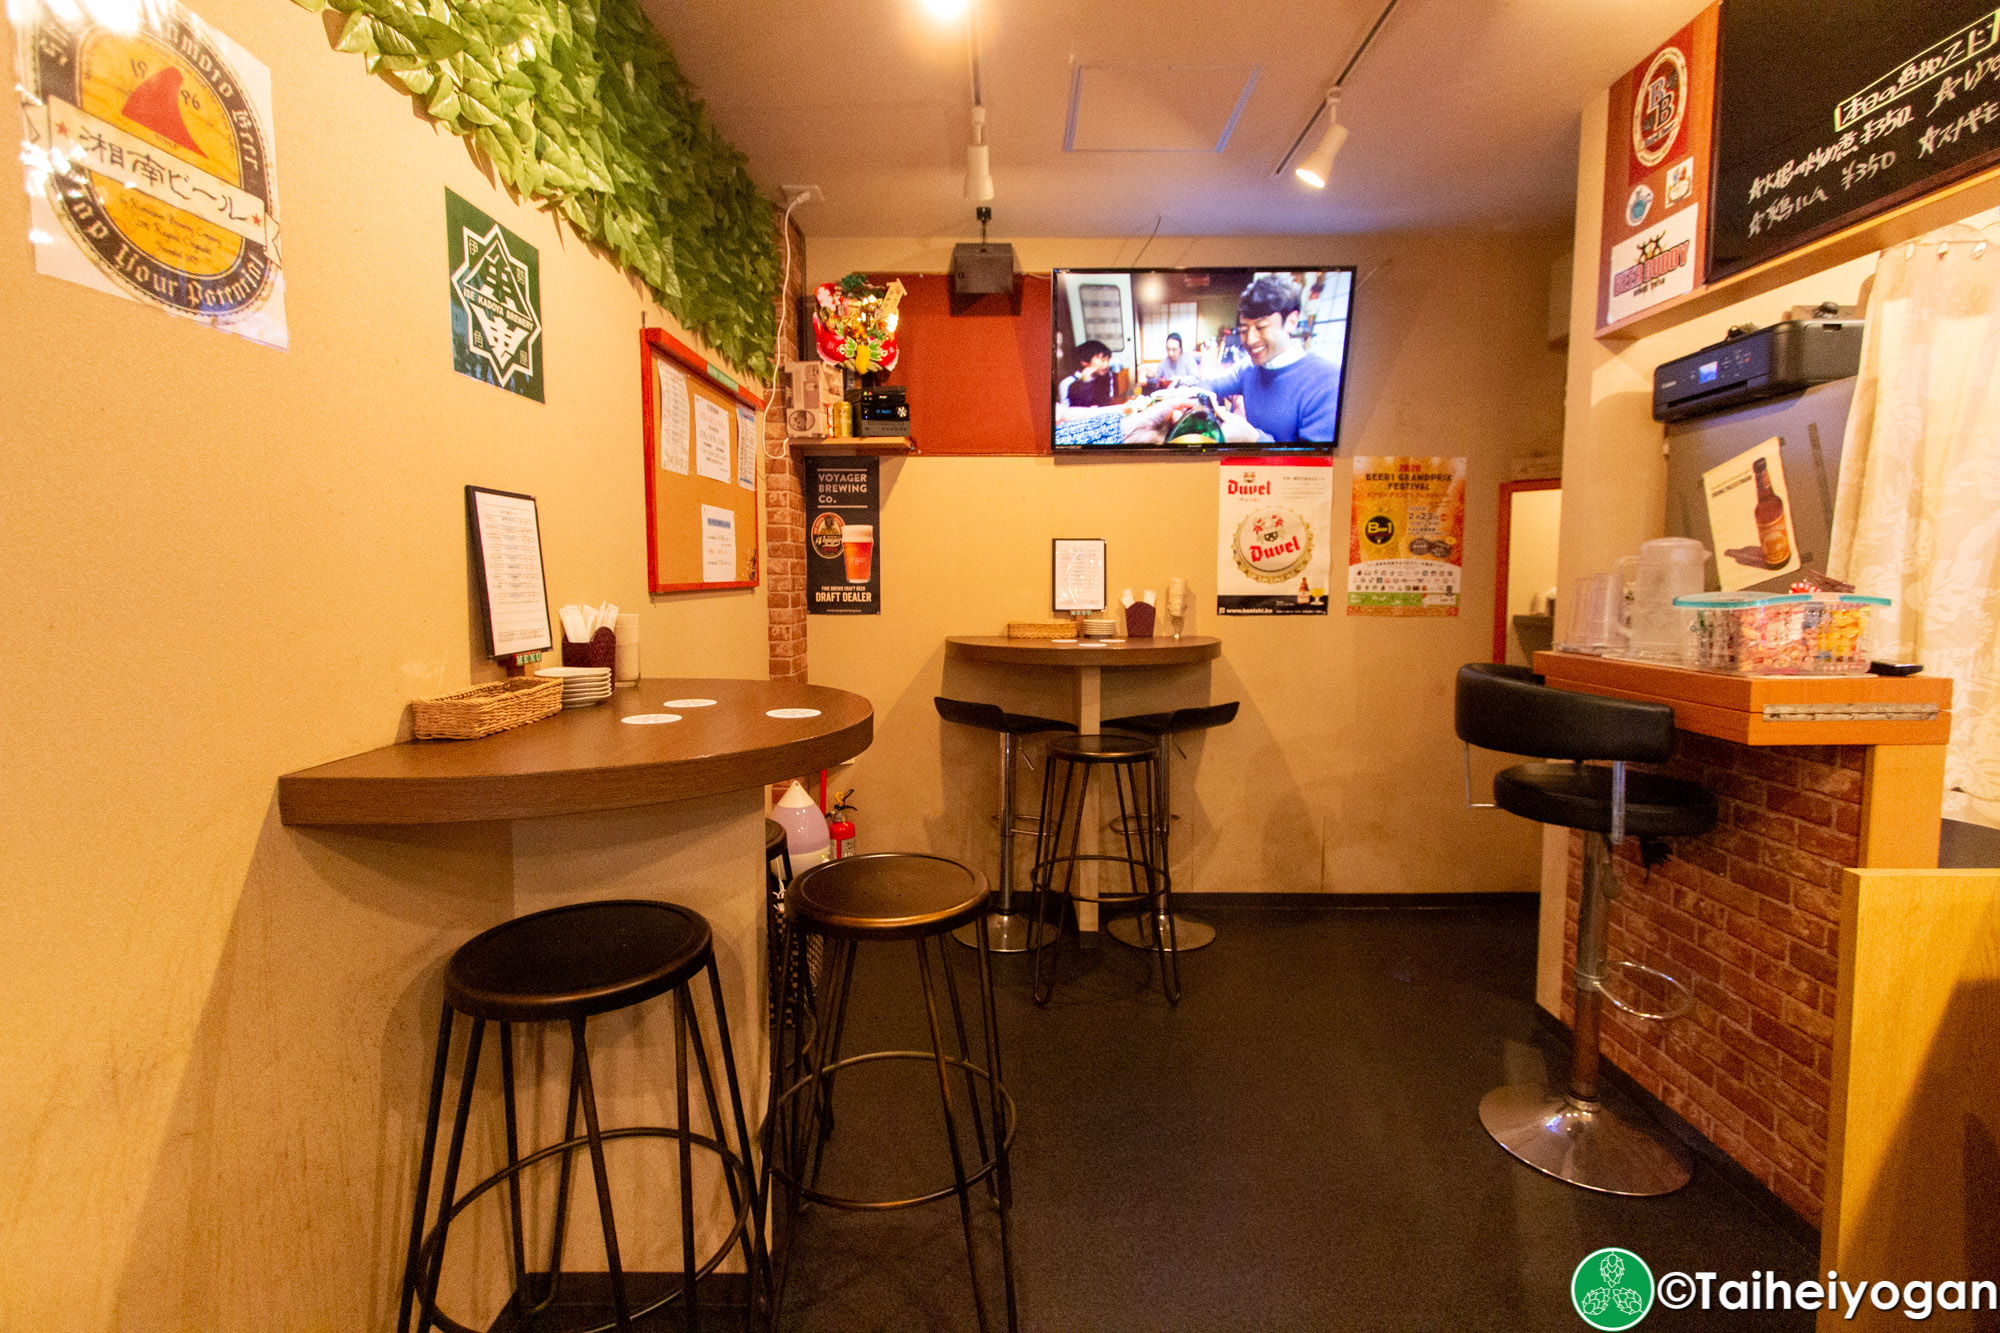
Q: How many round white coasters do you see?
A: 6